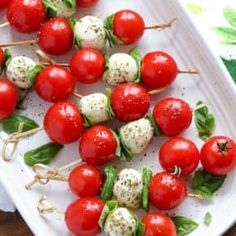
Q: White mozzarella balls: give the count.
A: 8